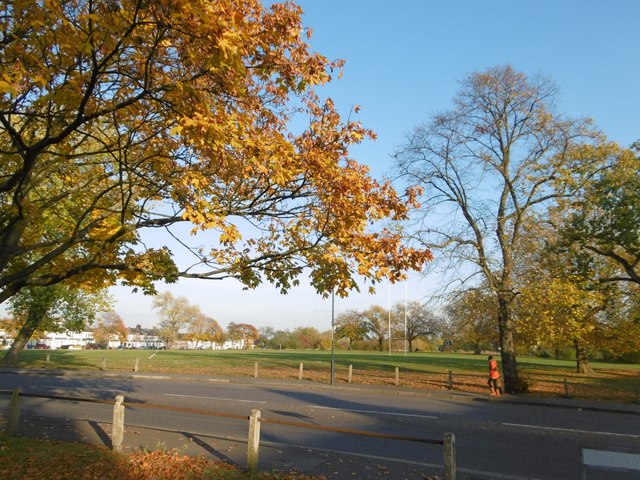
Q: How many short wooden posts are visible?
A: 13